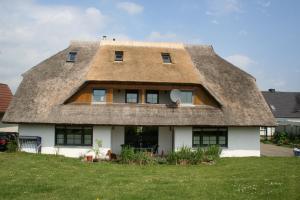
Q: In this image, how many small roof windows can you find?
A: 3